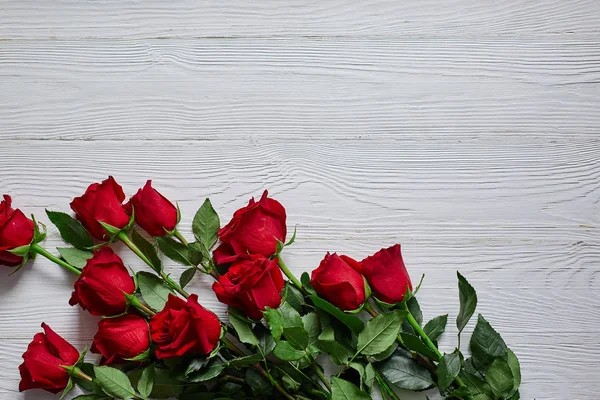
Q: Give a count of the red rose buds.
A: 11